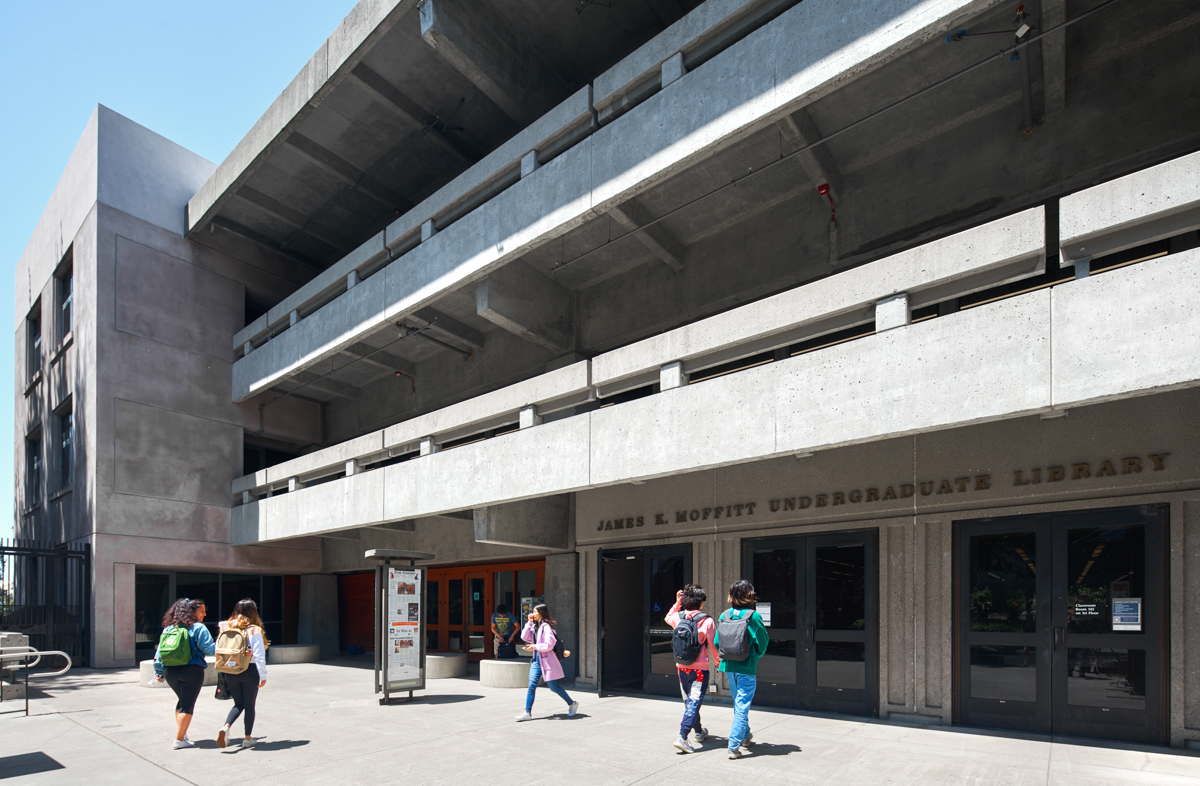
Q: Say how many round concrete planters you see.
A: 4